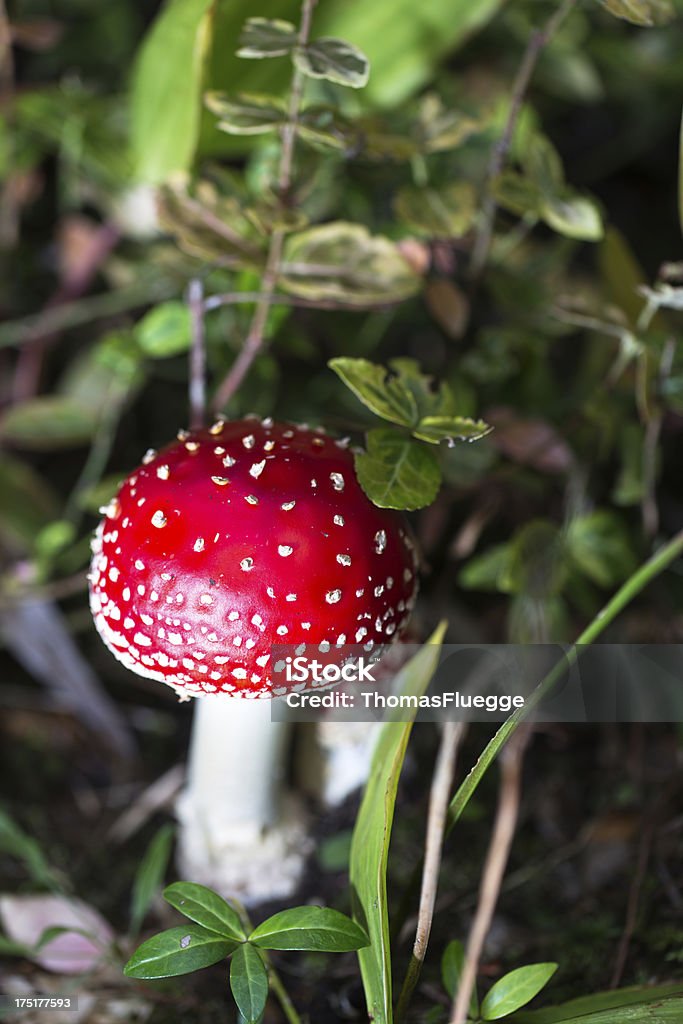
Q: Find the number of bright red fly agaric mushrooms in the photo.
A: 1